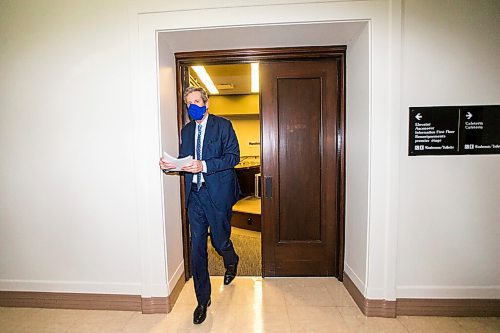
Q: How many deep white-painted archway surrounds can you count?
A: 1